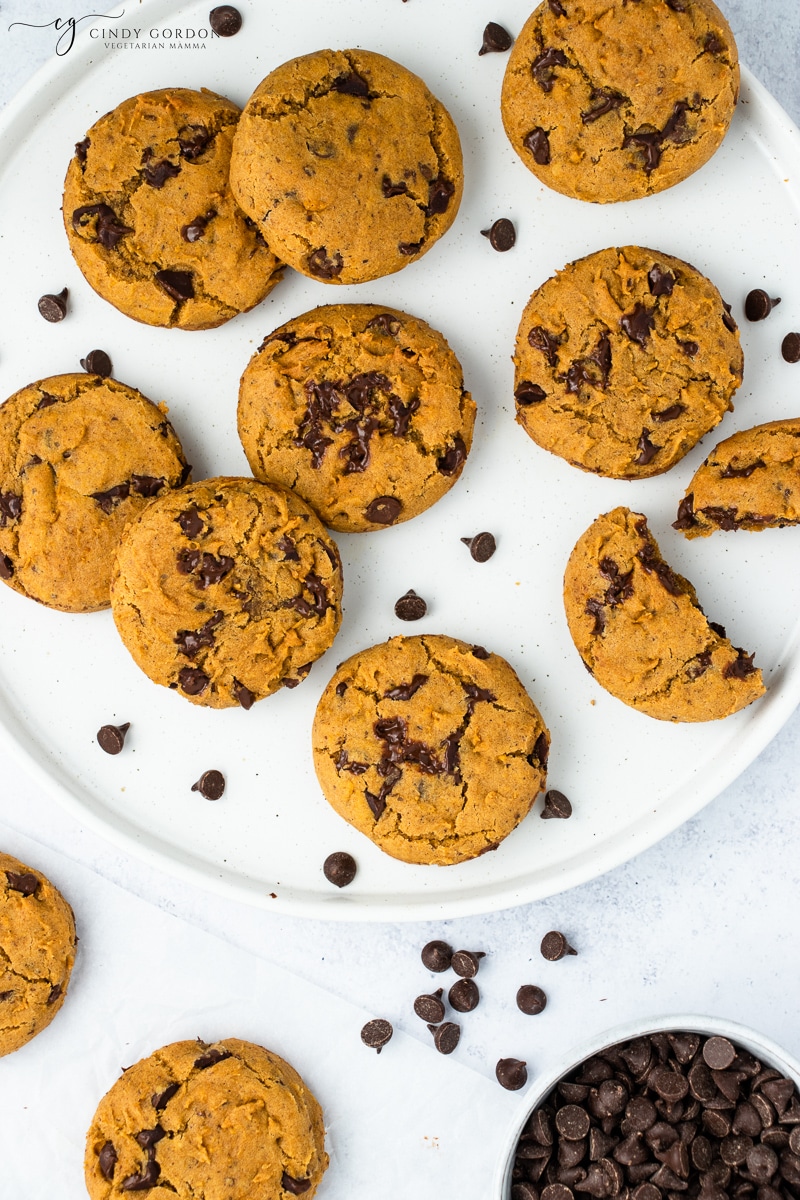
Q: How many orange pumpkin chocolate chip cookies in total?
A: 11